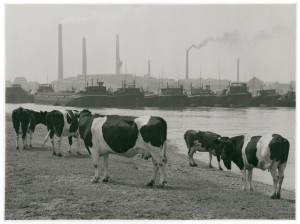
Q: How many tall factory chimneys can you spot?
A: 6